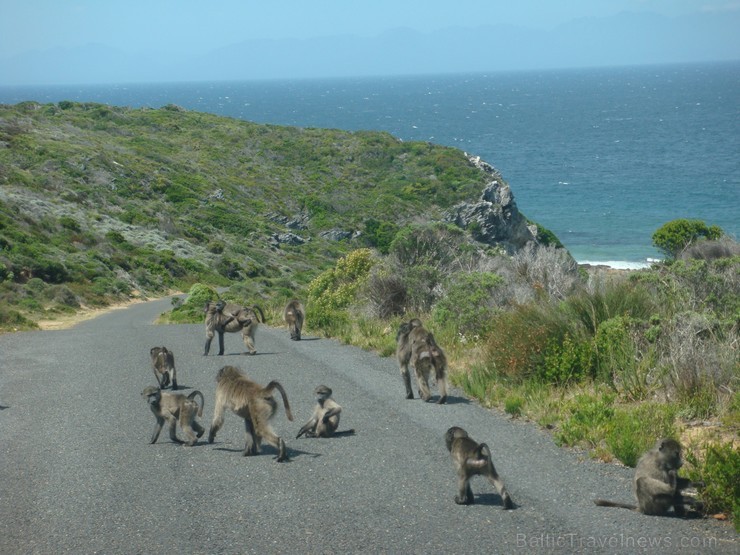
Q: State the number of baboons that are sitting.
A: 2